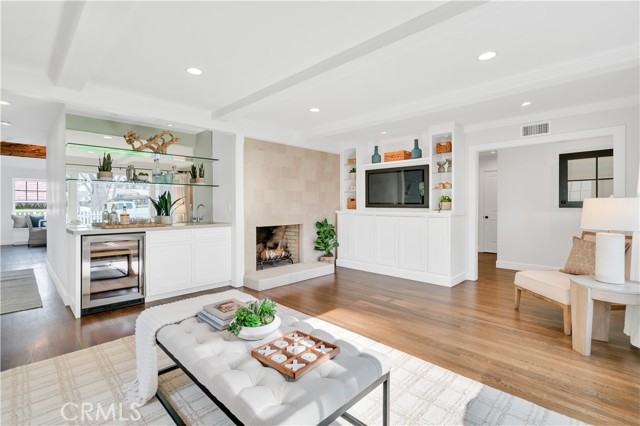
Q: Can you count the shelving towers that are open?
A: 2